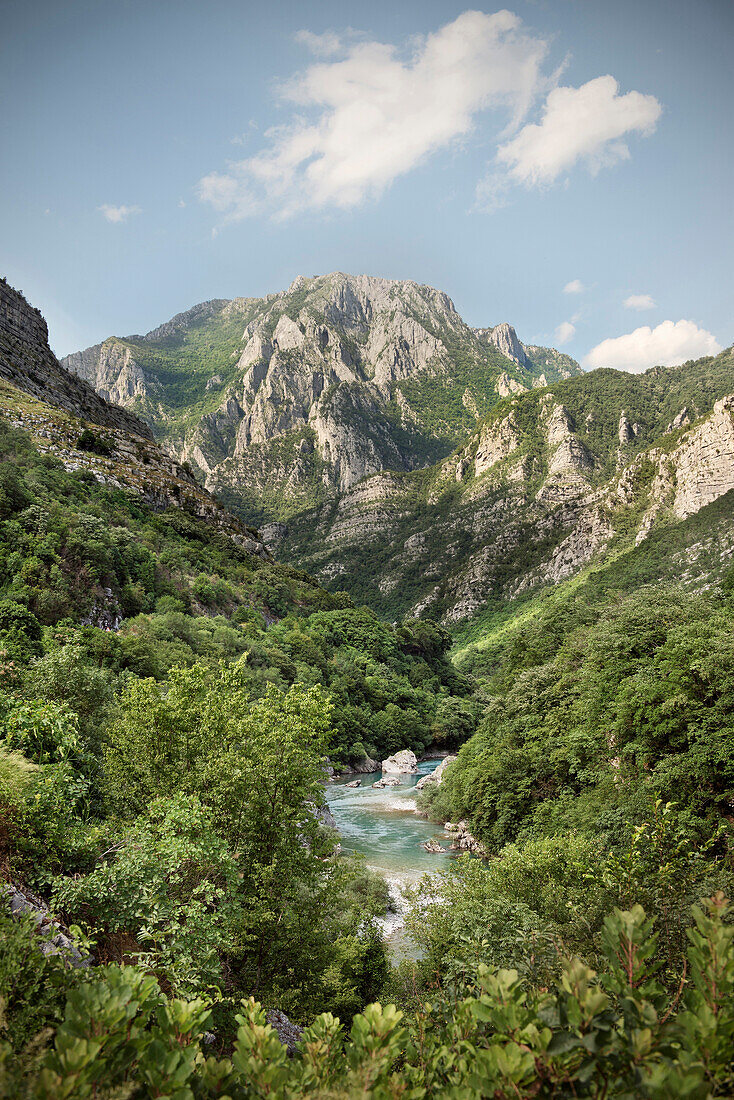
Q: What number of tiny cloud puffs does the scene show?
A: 4